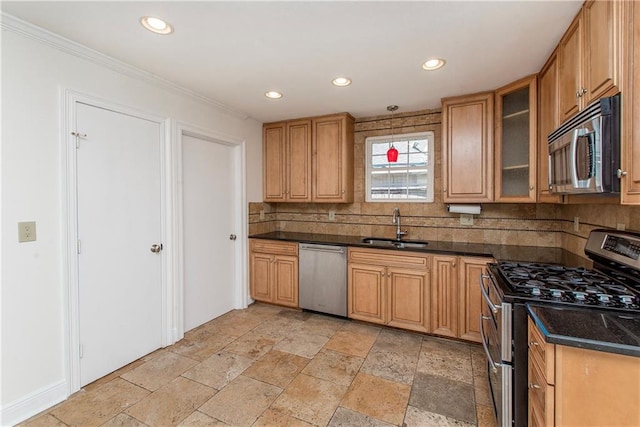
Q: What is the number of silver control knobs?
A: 5